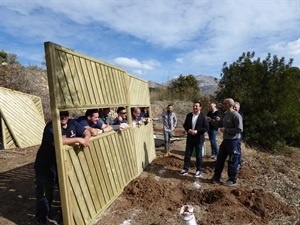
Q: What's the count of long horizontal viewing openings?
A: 2